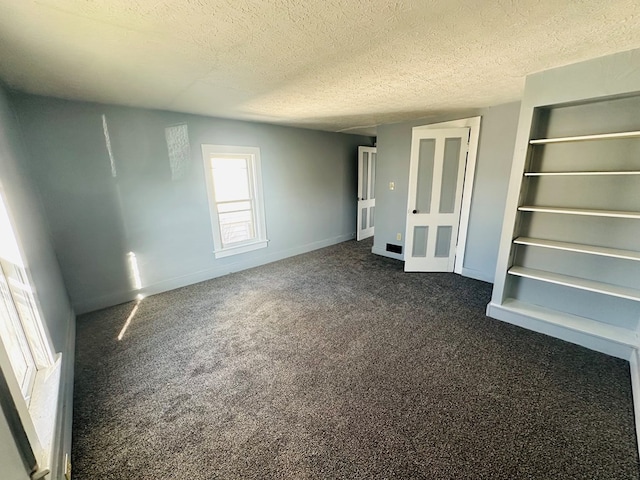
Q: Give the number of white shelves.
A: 5